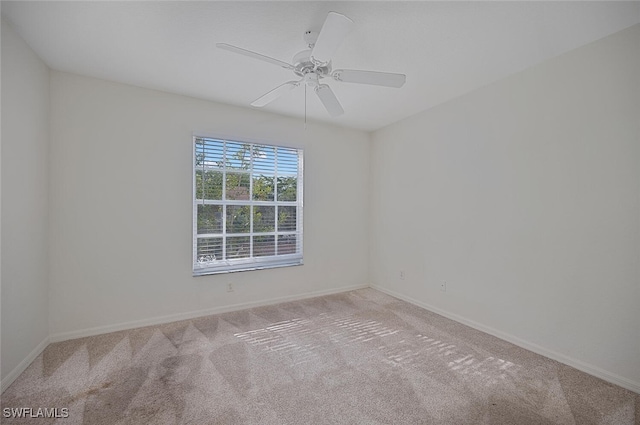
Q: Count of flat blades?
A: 5